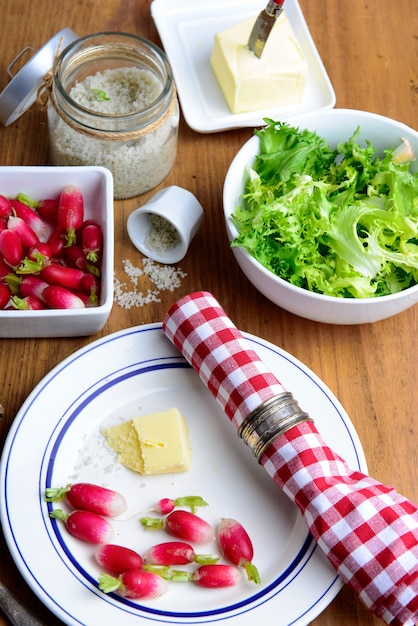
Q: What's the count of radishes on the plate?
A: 9